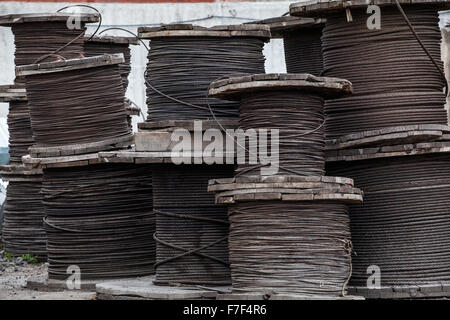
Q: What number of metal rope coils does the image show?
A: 13